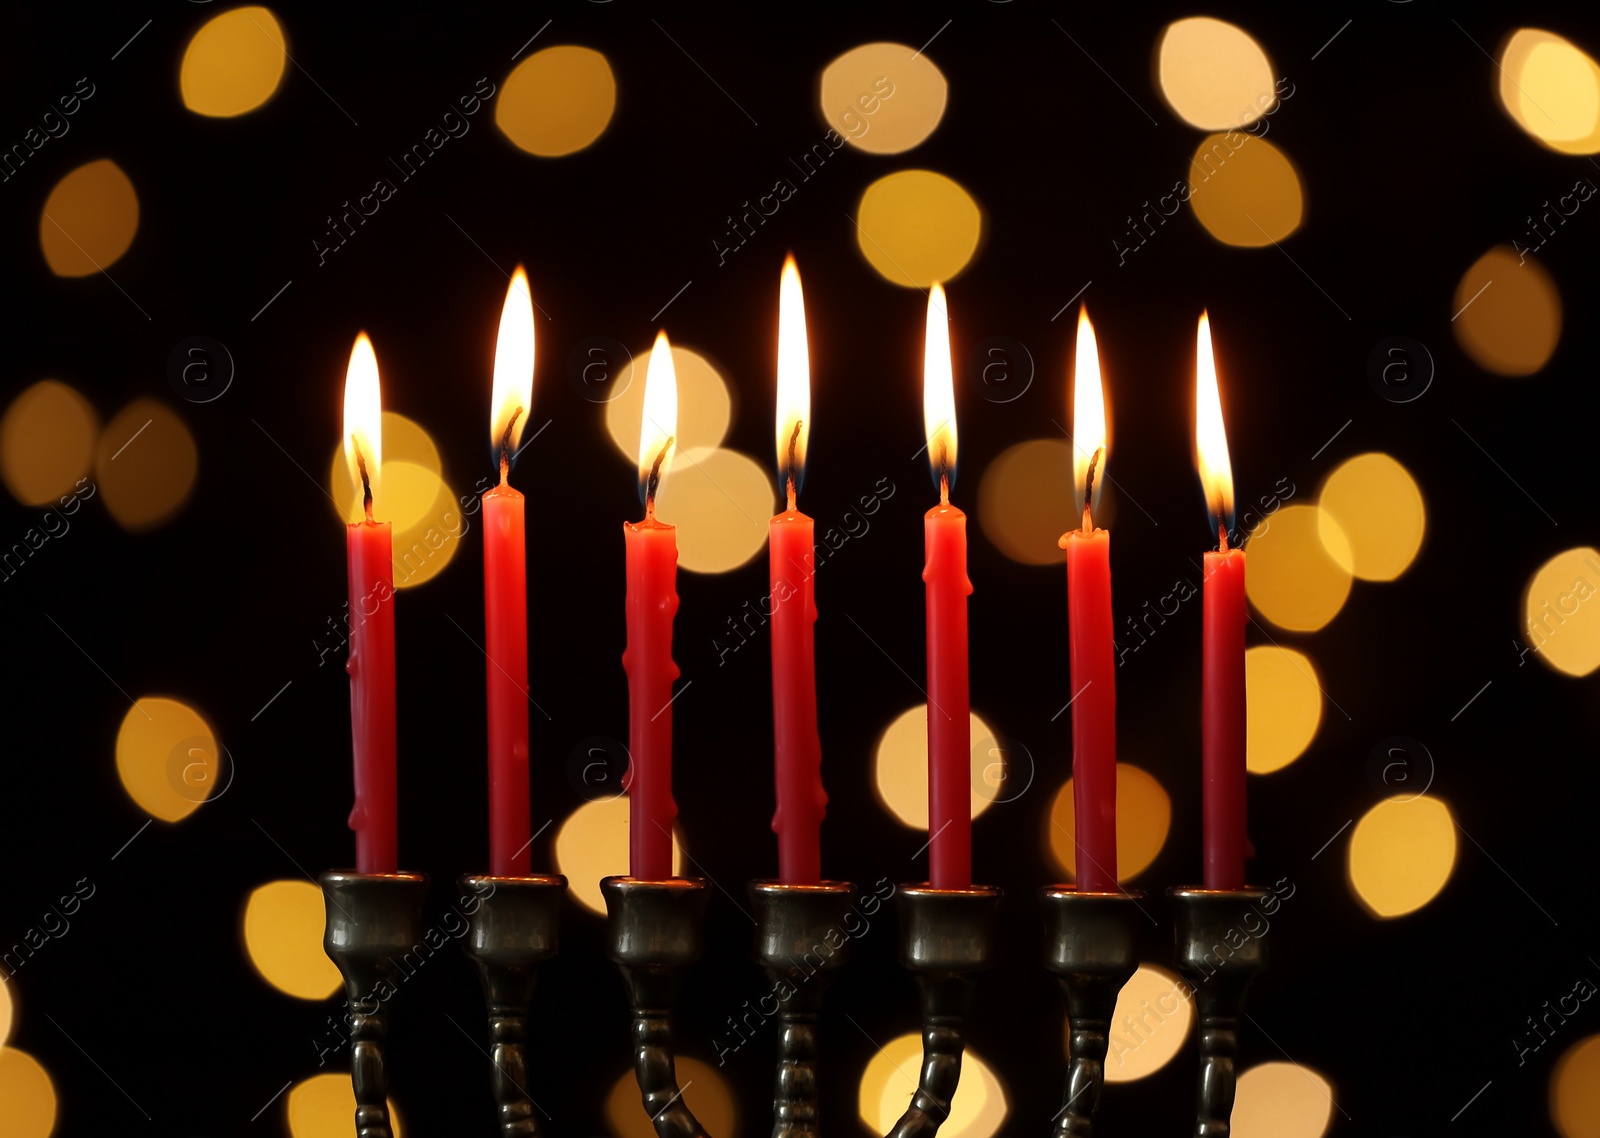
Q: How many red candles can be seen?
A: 7